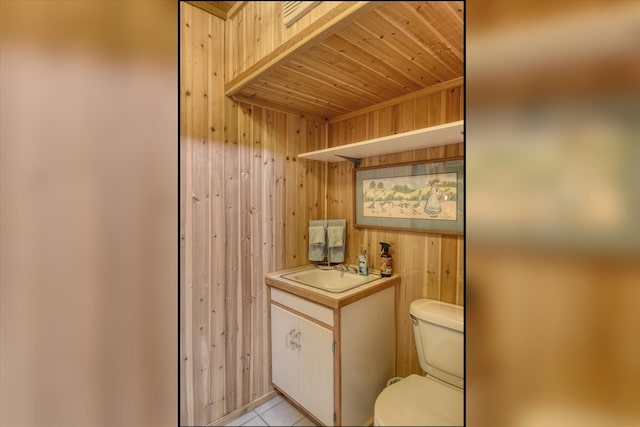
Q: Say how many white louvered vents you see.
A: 1